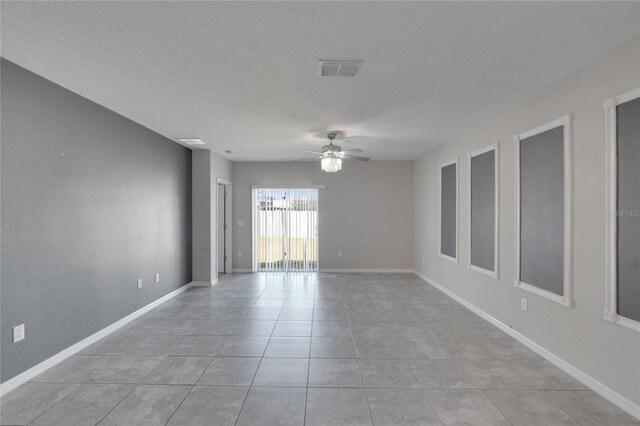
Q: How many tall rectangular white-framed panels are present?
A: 4